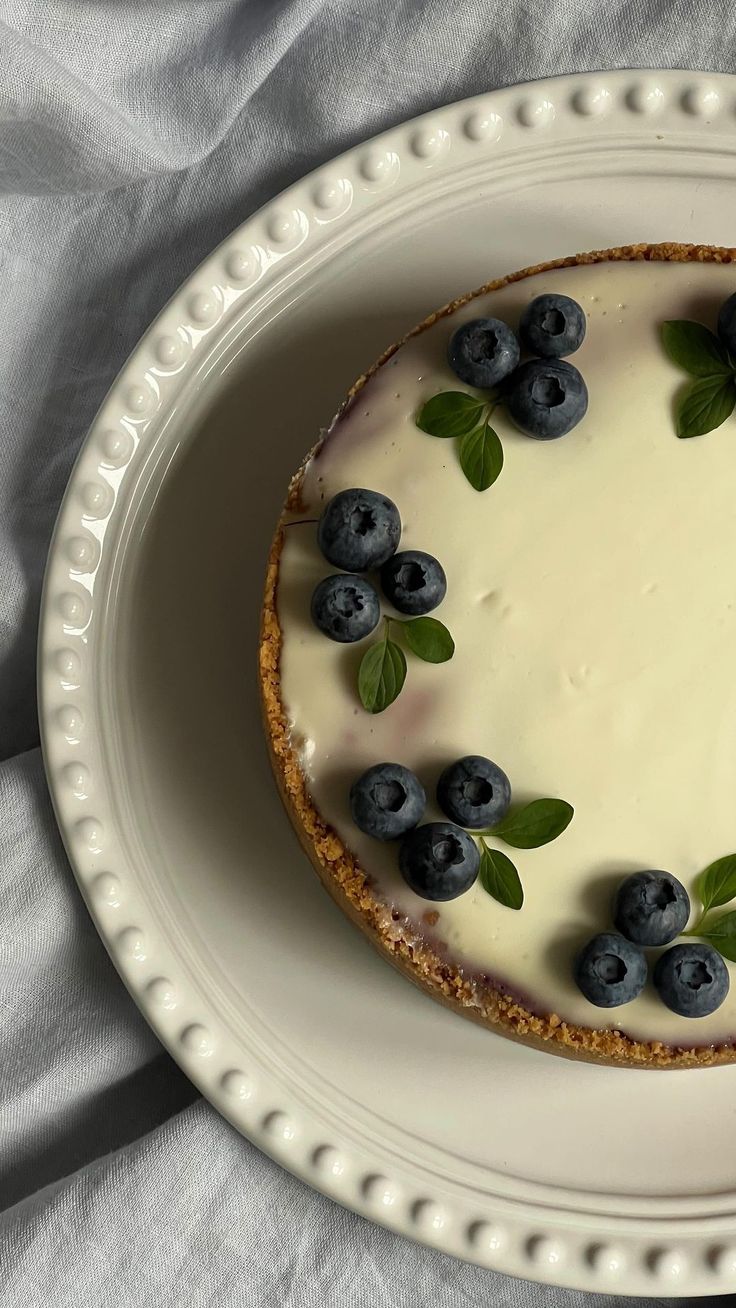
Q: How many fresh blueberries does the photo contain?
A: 13